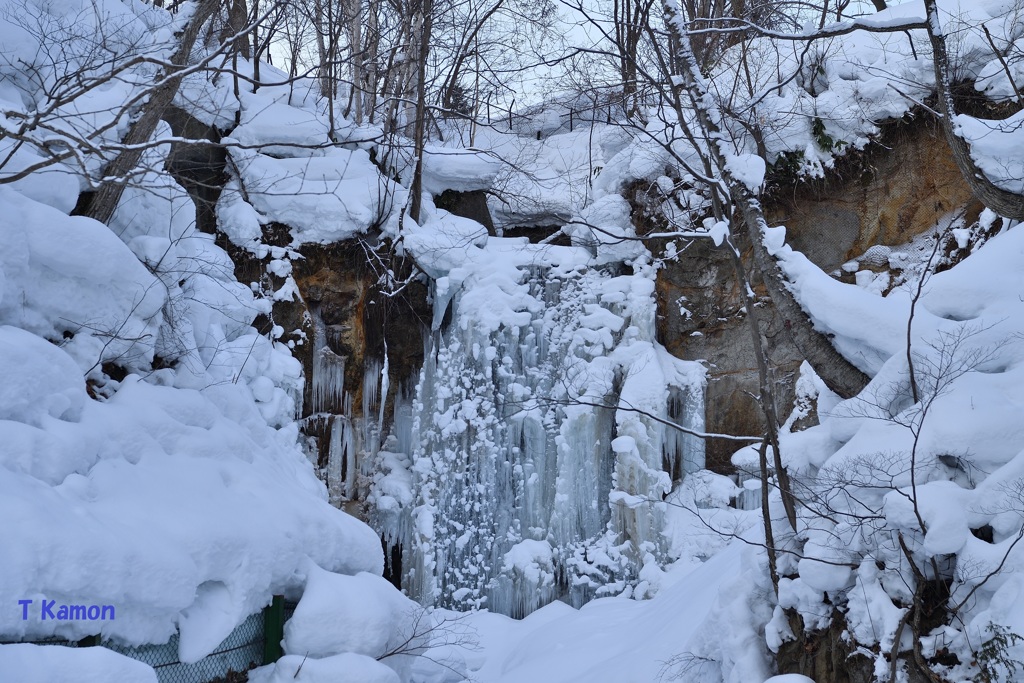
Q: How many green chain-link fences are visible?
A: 1